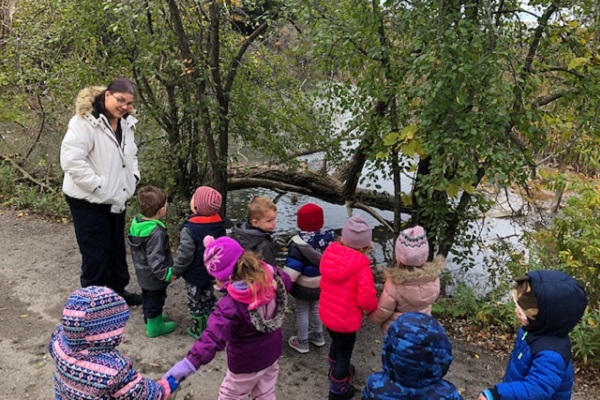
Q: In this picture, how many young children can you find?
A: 10